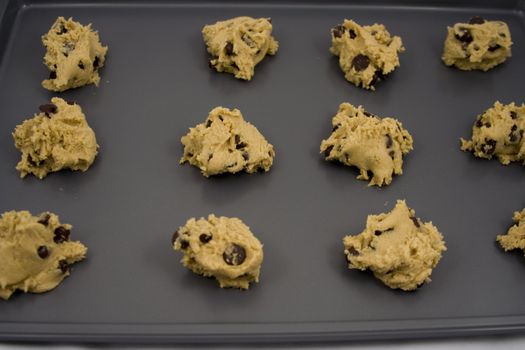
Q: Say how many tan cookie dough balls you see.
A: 12